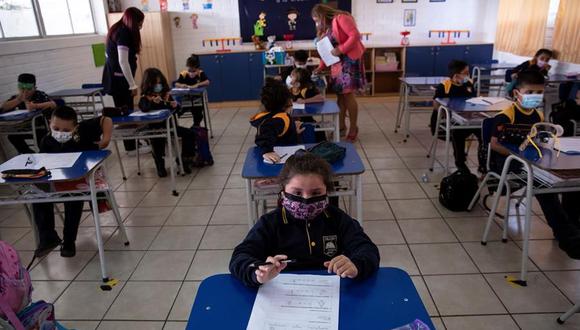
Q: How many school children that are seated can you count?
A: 11